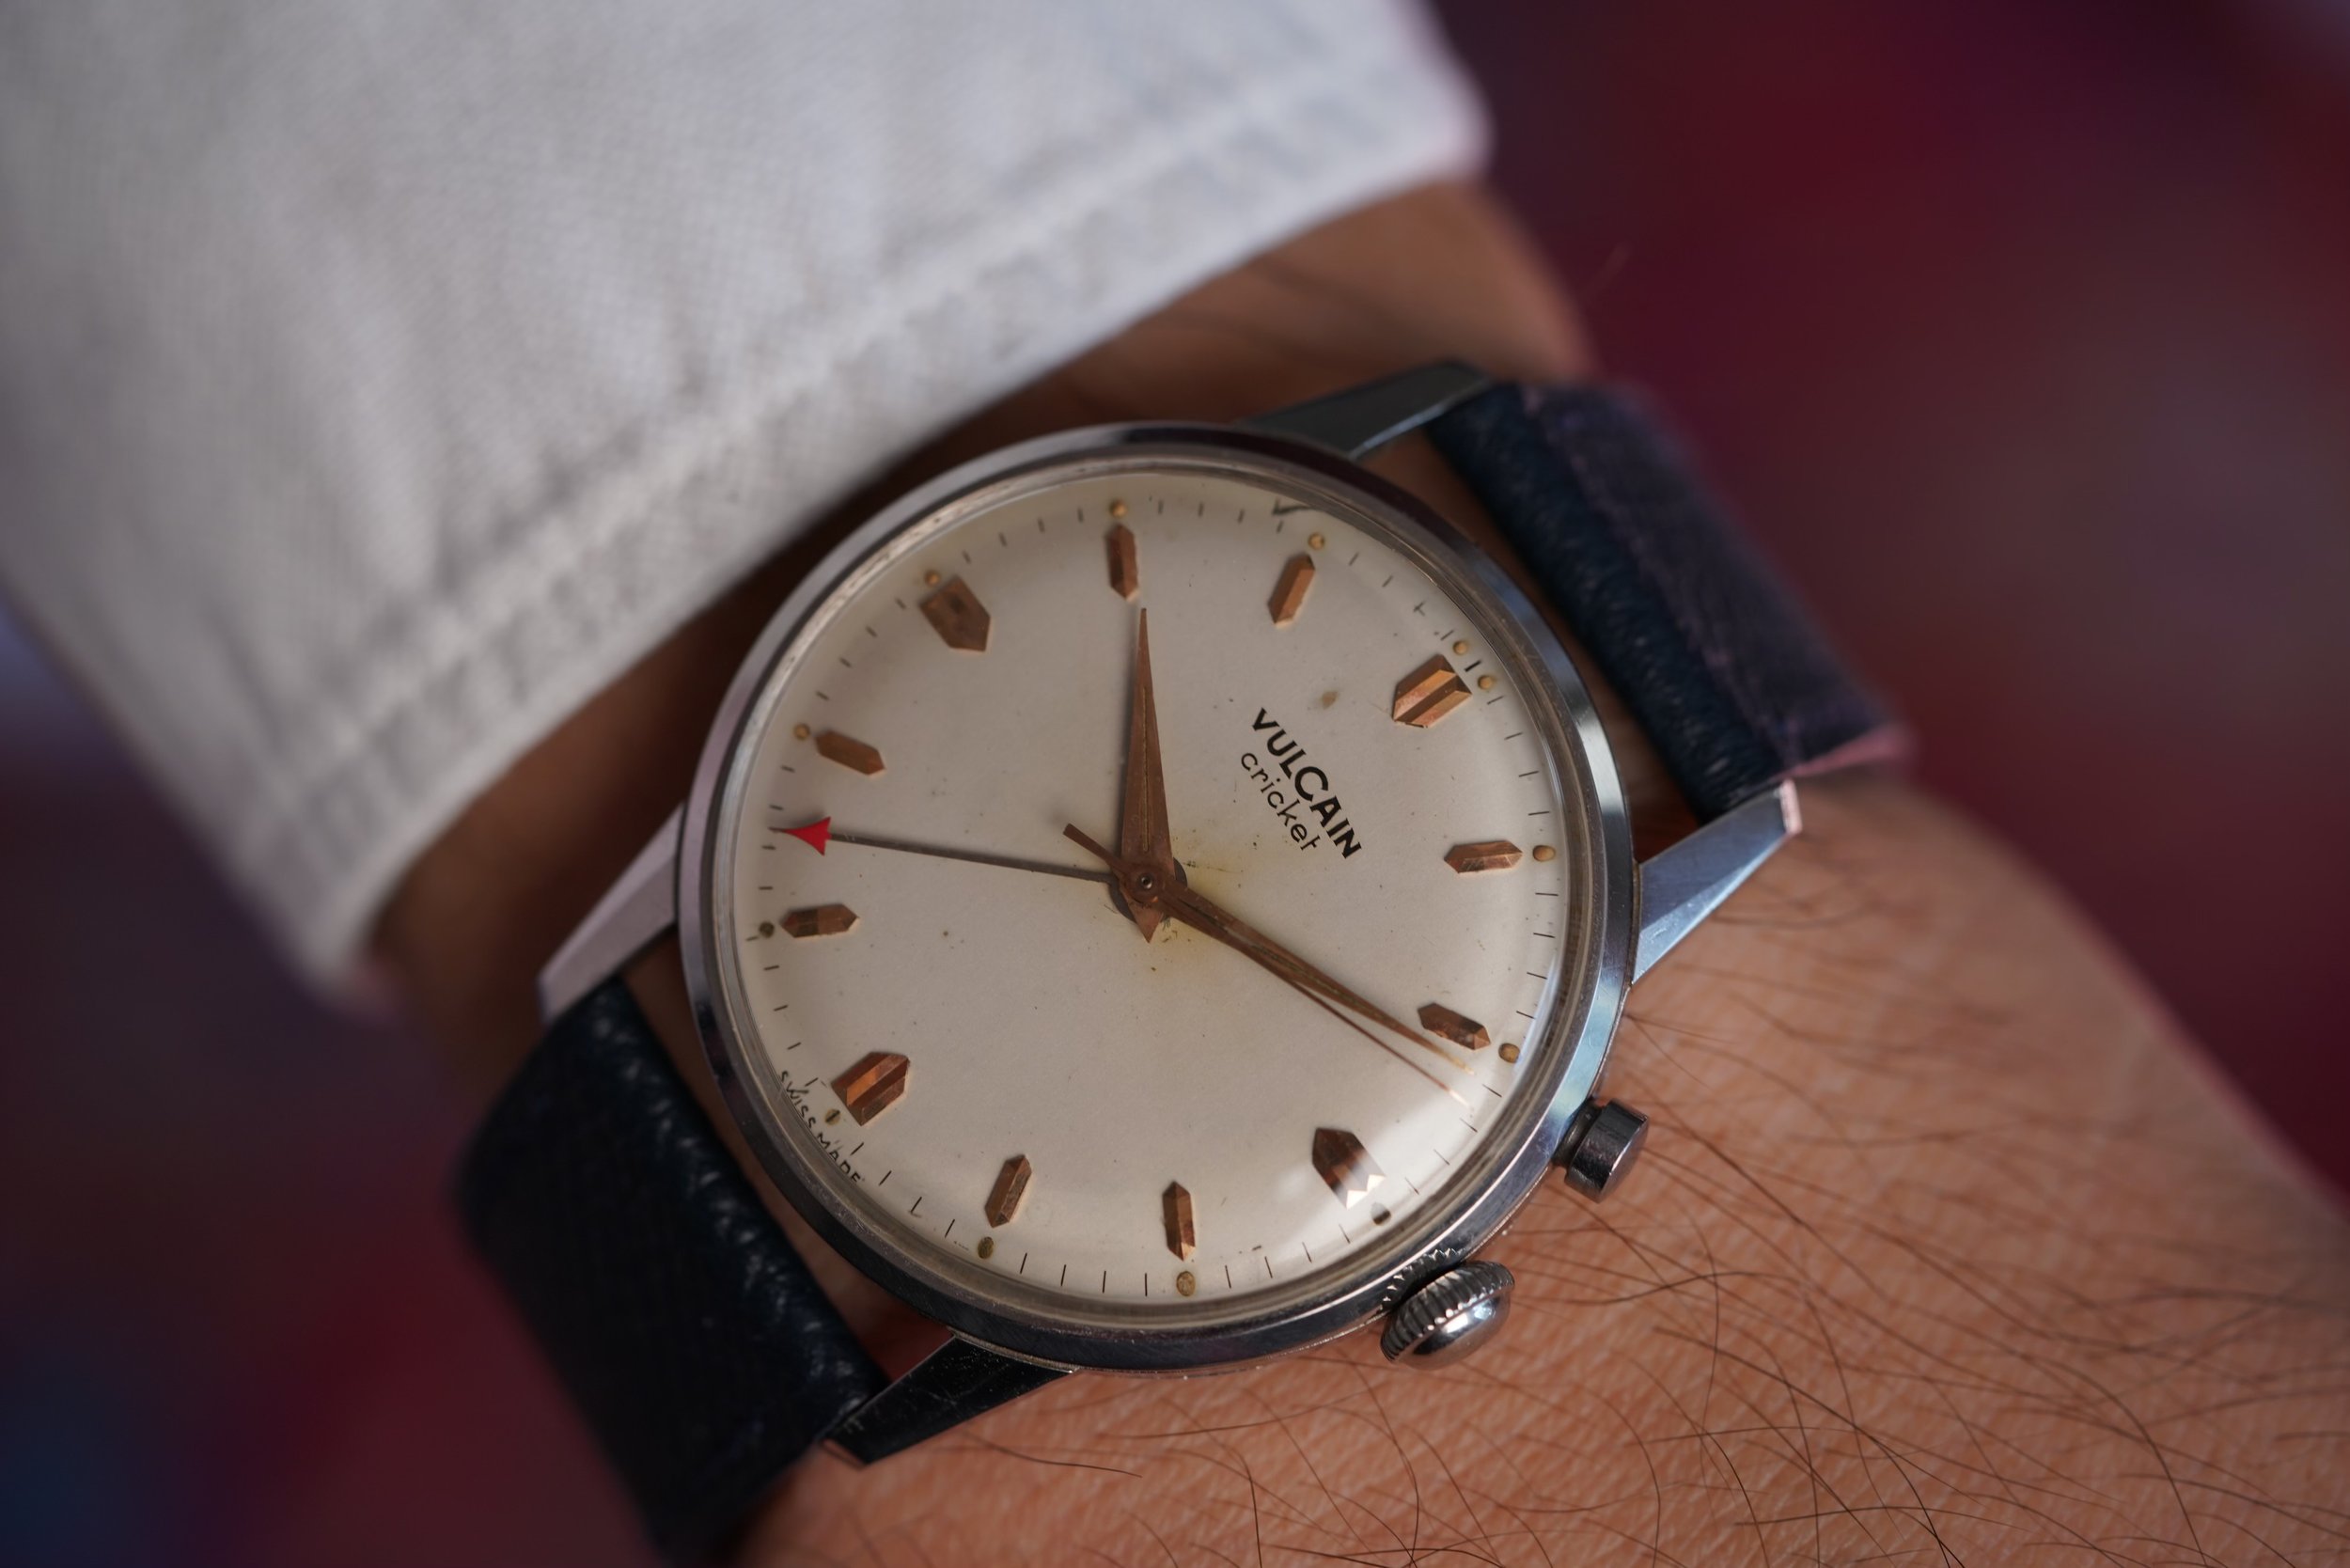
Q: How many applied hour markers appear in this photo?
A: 12